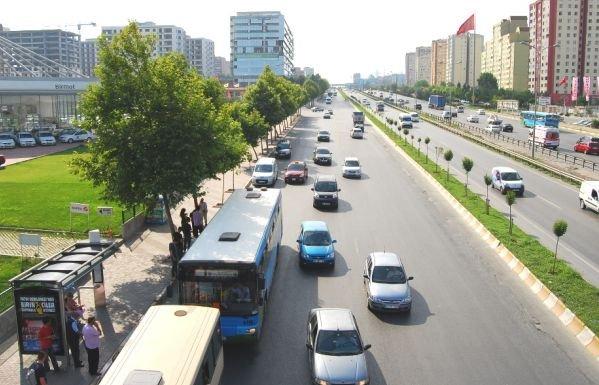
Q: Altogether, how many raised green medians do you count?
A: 1